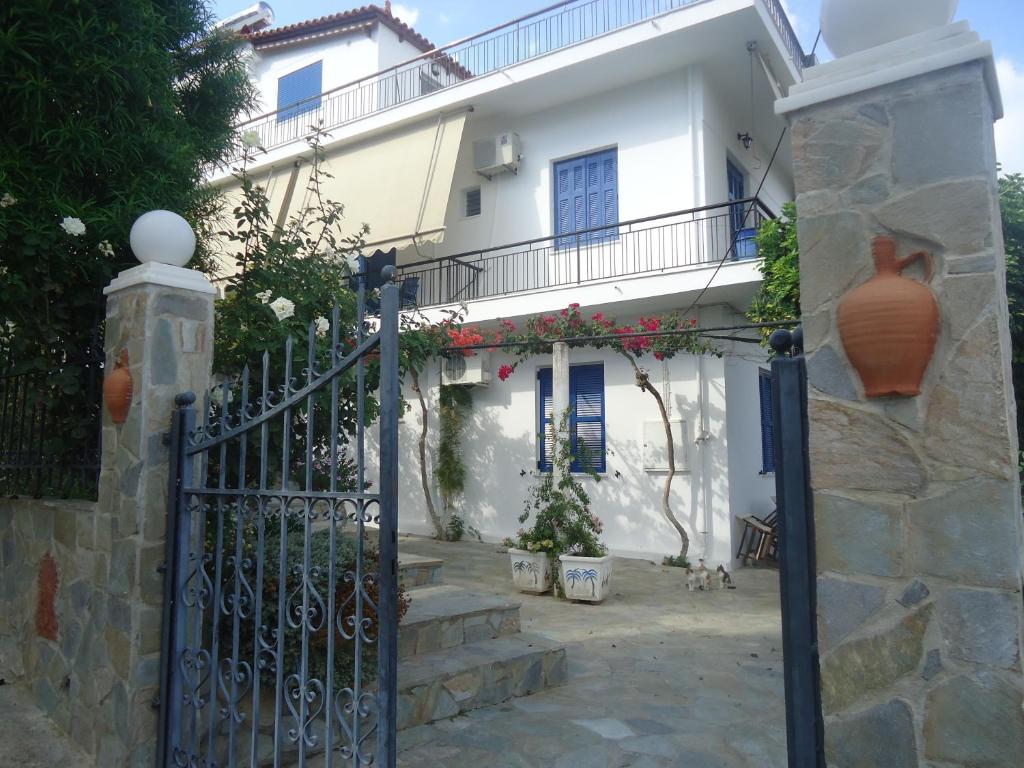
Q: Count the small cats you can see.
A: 3